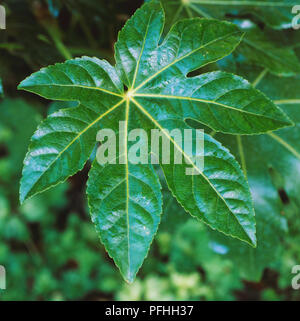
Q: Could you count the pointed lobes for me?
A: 7